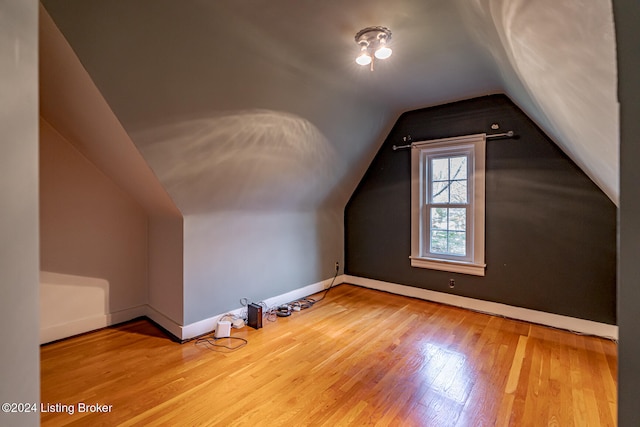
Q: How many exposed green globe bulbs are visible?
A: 0